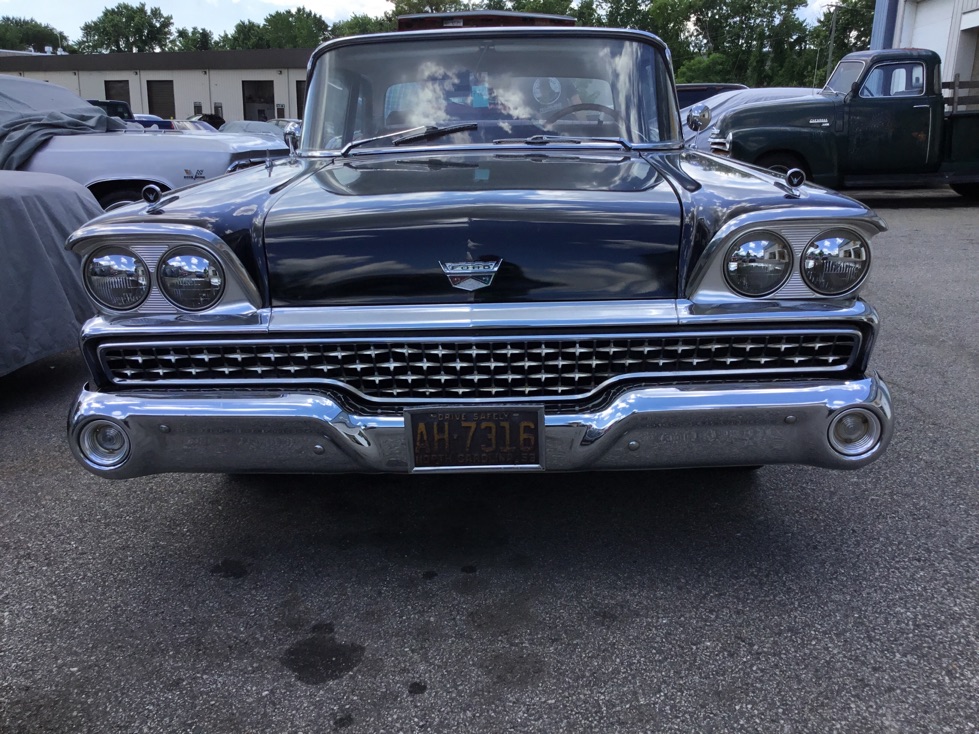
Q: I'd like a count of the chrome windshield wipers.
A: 2